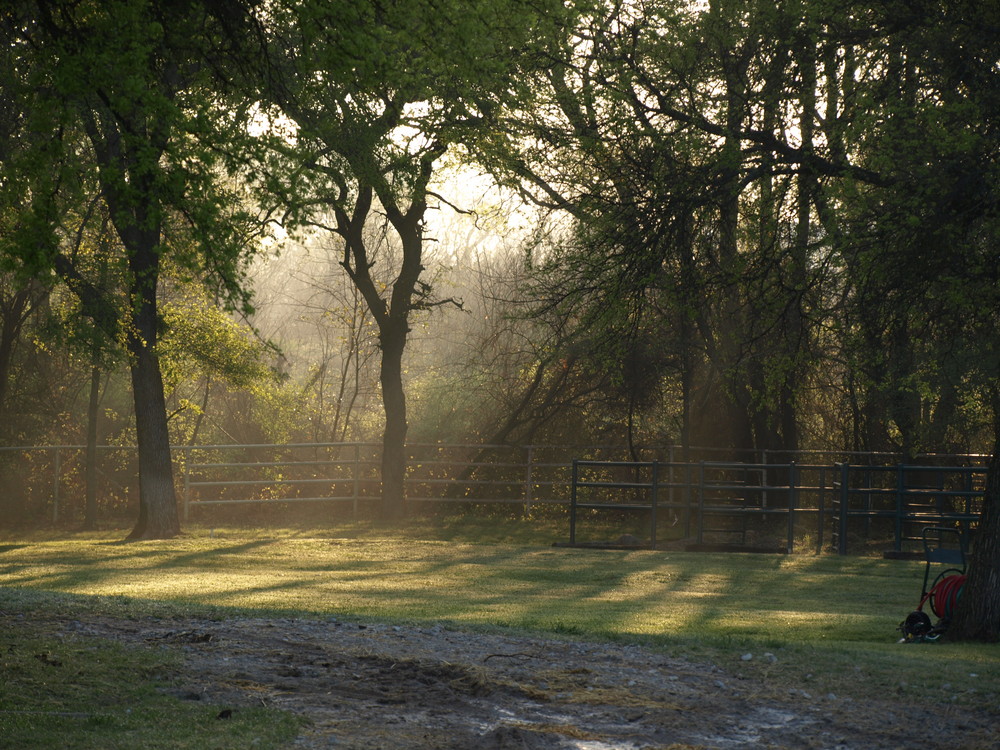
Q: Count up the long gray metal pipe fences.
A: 1